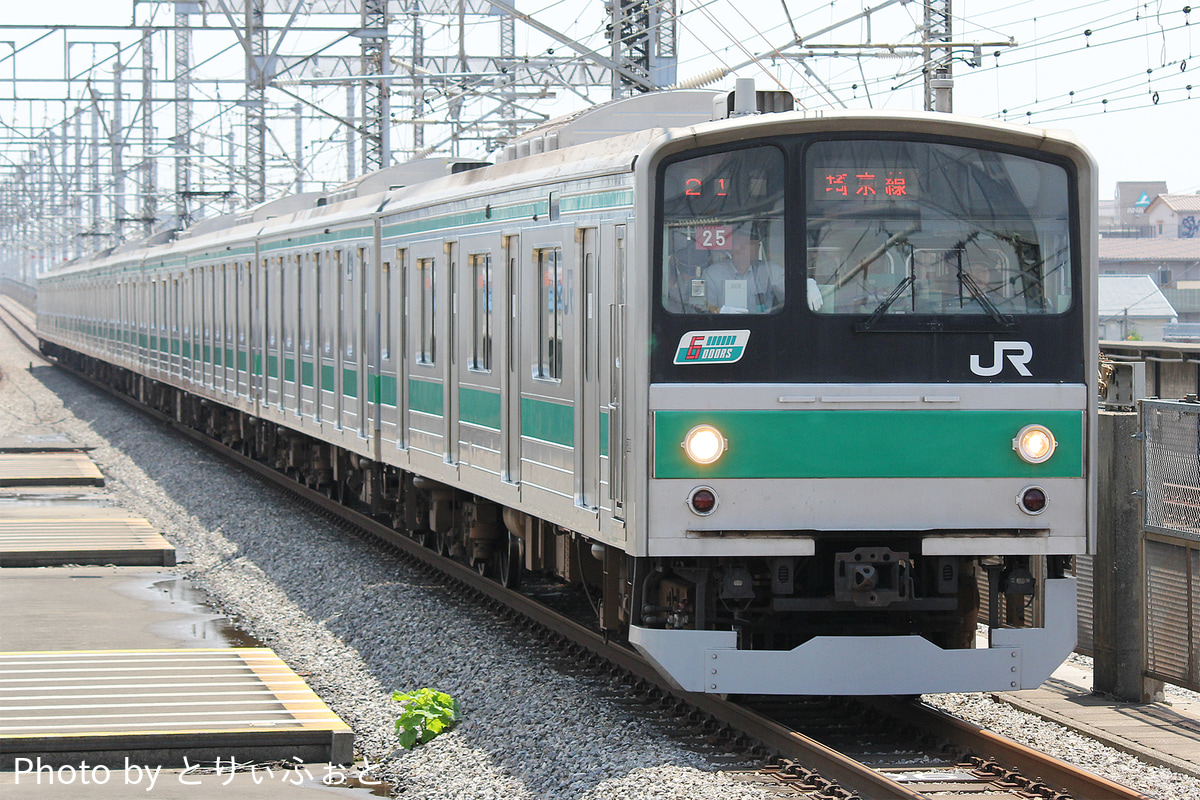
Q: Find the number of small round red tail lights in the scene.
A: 2